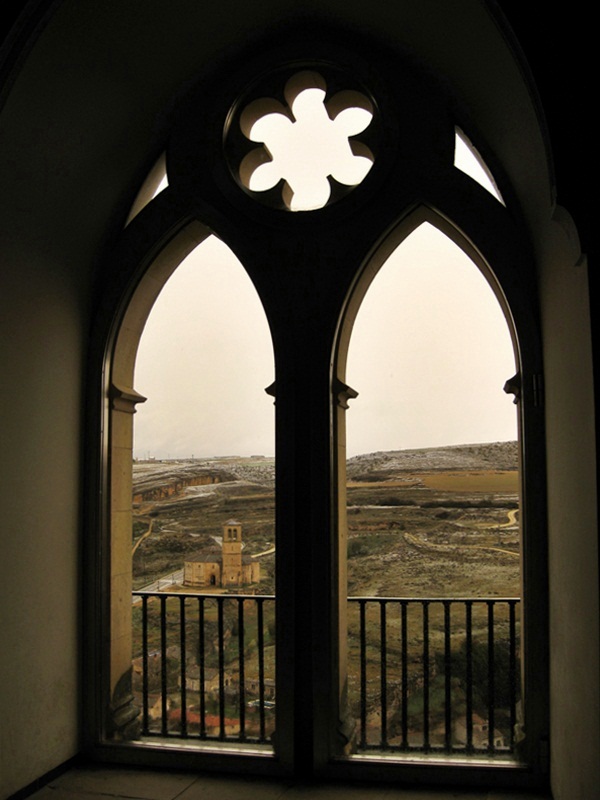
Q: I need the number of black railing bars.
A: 15